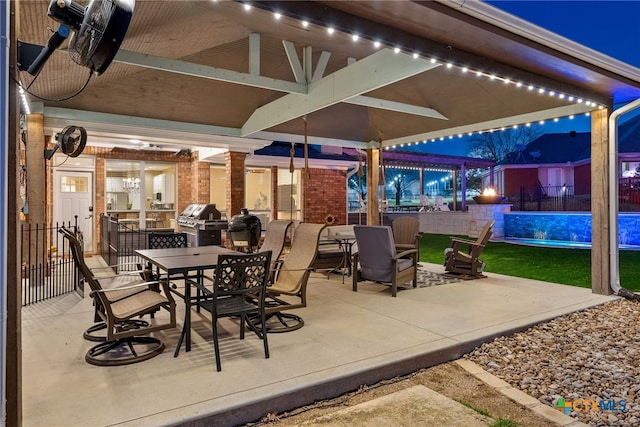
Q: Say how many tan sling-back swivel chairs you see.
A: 4